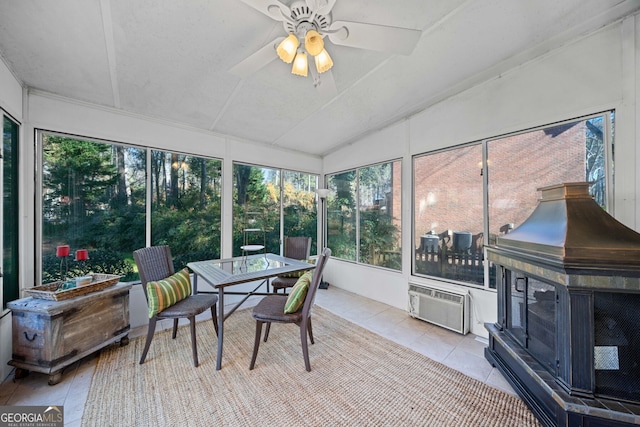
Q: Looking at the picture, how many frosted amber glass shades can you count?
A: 4